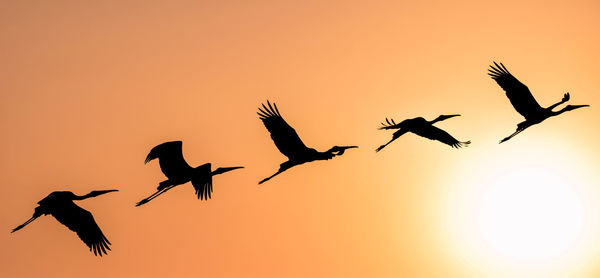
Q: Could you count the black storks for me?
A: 5